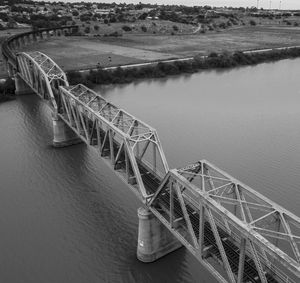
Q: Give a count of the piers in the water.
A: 3